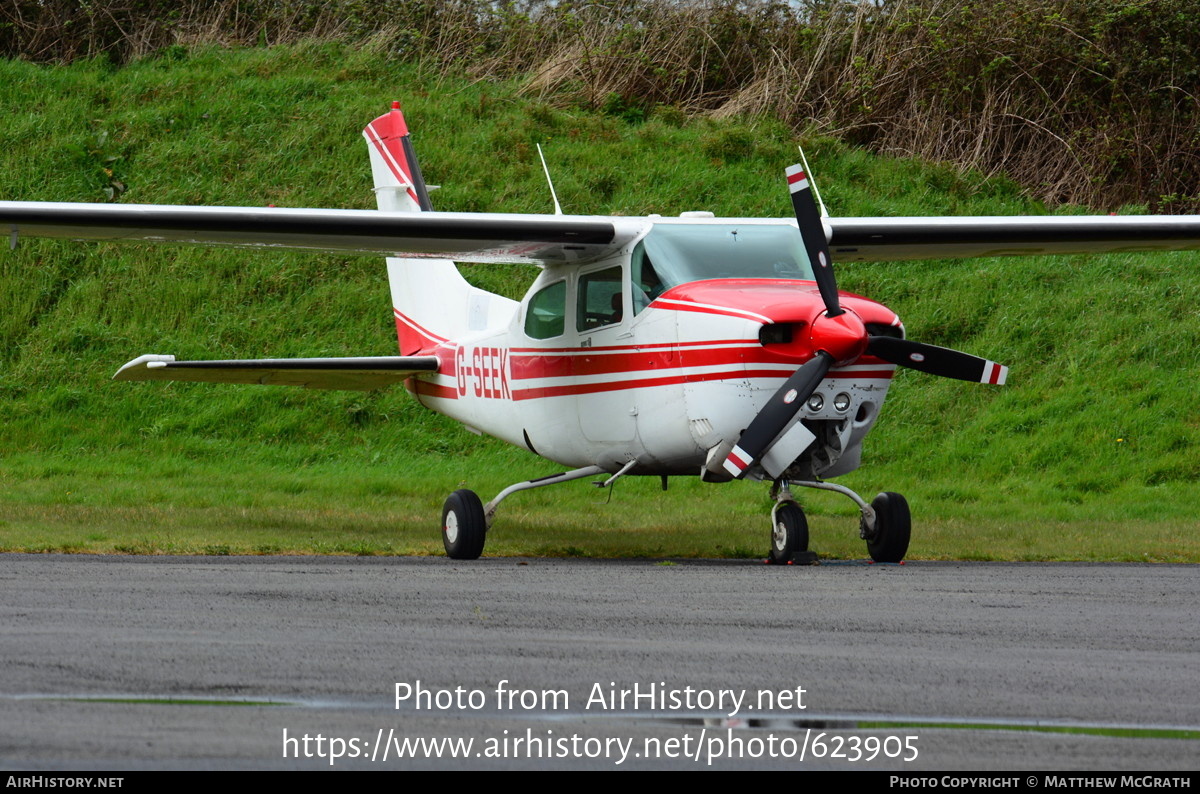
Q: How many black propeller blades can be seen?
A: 3